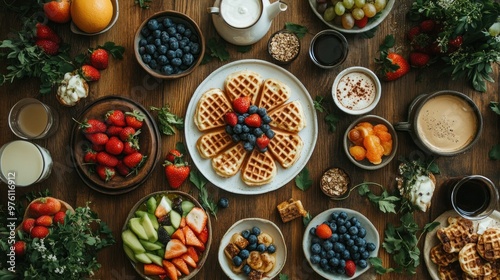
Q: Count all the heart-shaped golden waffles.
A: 8